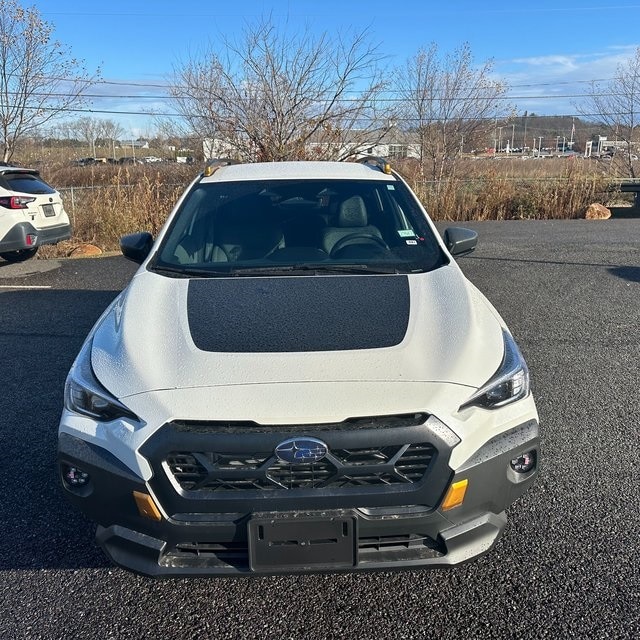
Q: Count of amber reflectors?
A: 2